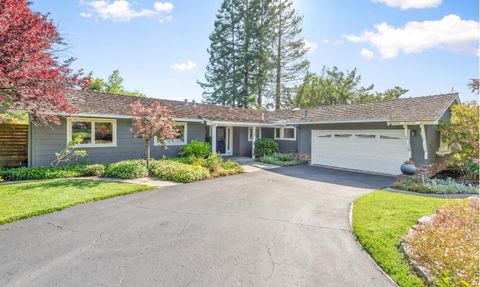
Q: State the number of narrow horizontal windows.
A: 4